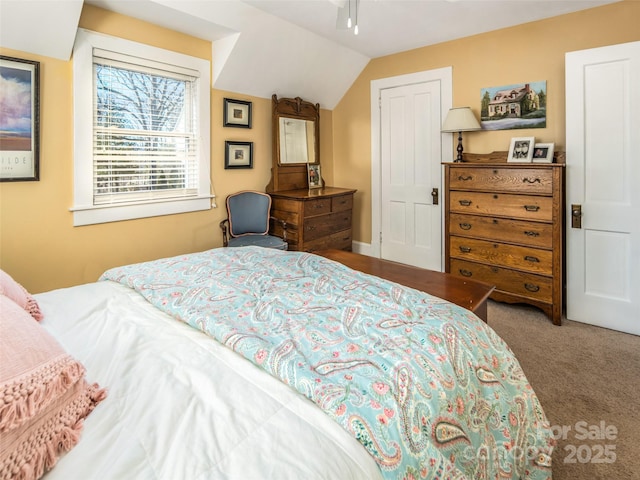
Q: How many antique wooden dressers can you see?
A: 2